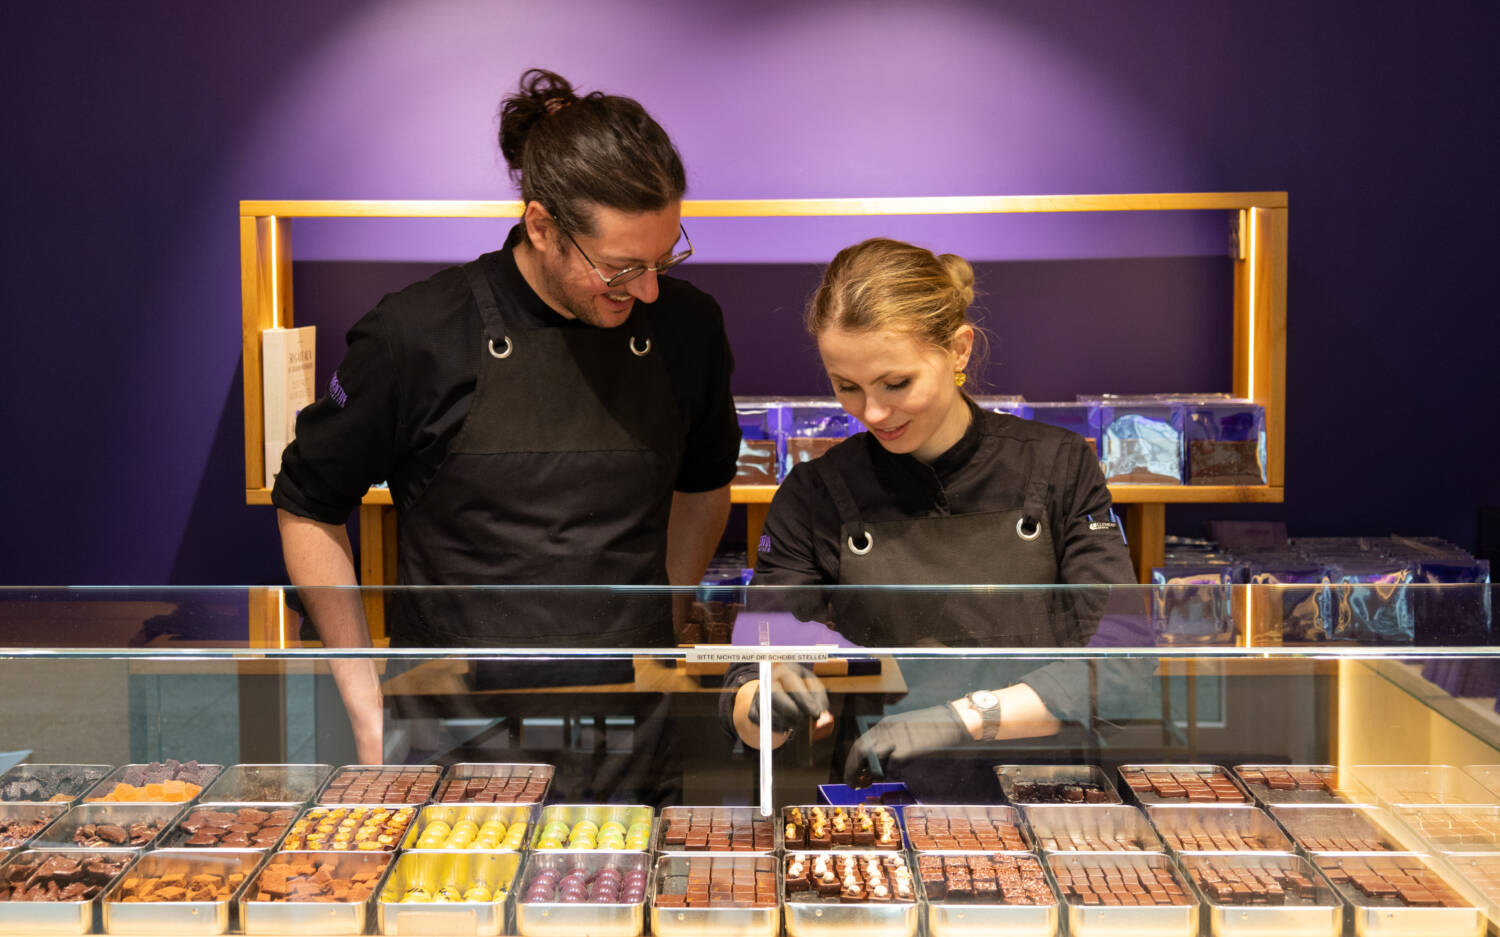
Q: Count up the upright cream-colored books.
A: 1